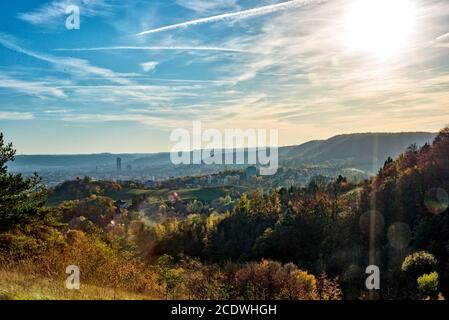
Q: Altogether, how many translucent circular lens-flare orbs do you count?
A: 3